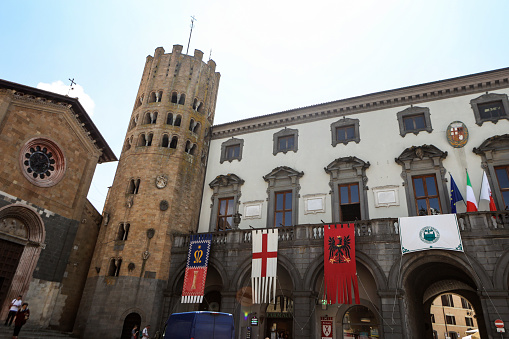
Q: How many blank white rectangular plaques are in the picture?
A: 3